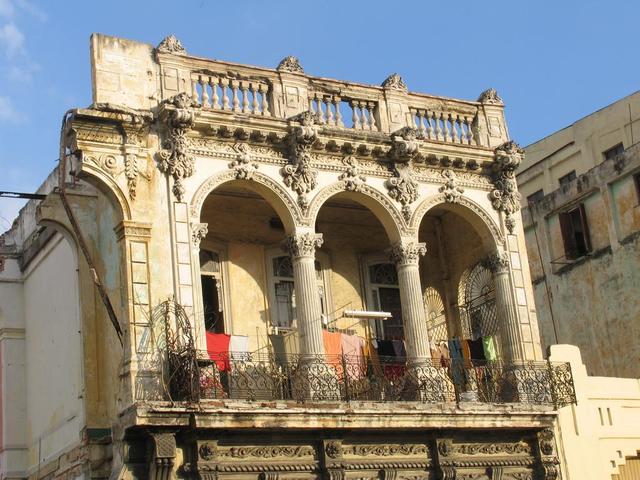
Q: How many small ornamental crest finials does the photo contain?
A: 4